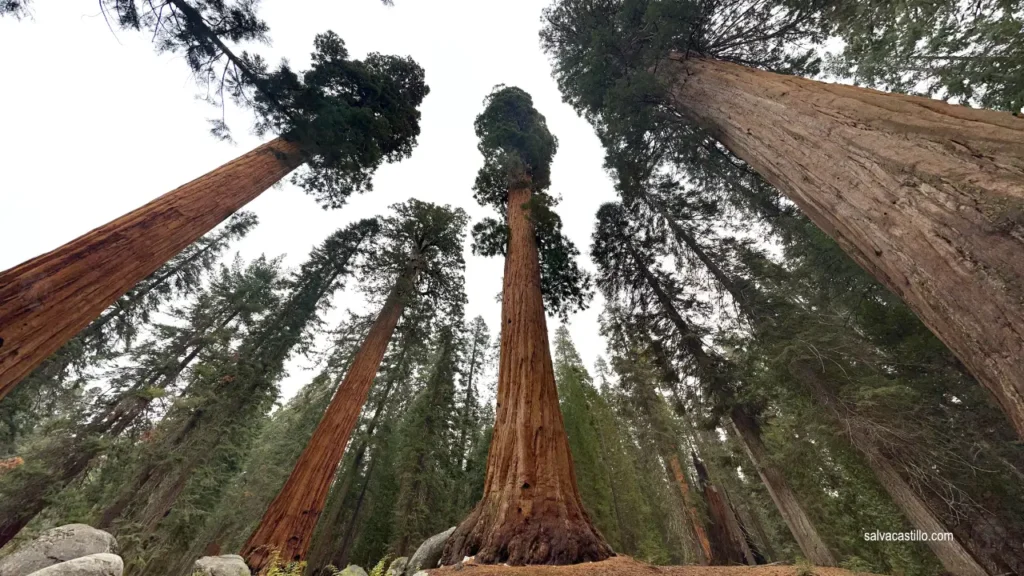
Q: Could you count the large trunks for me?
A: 4